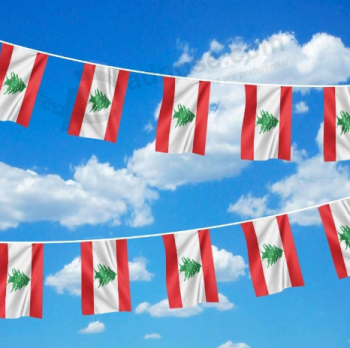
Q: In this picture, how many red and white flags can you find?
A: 10